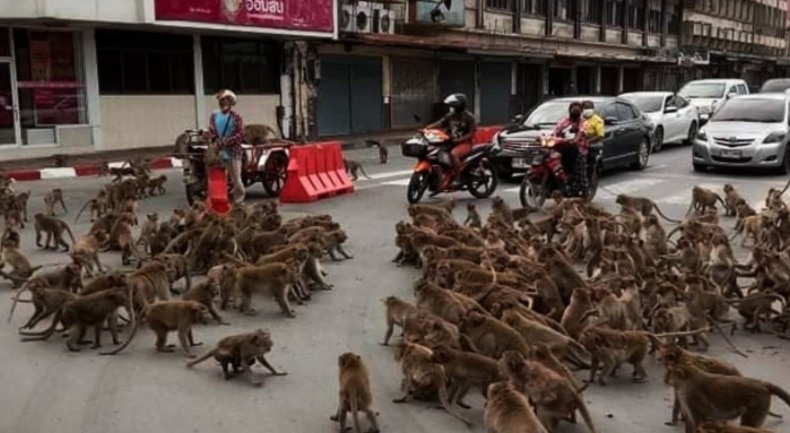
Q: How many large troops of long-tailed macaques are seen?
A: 2